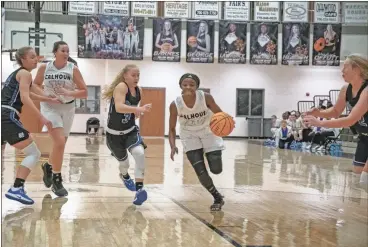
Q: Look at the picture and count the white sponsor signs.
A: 10